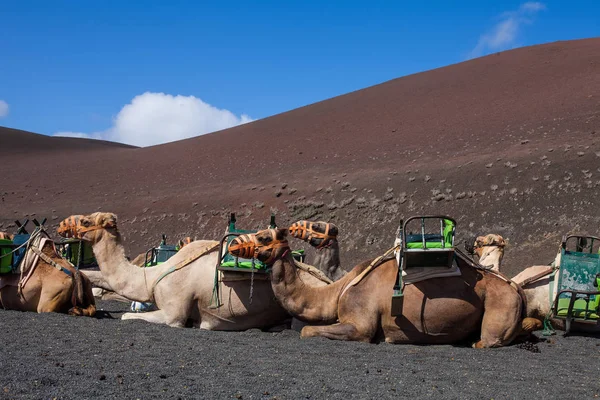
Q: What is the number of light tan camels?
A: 2